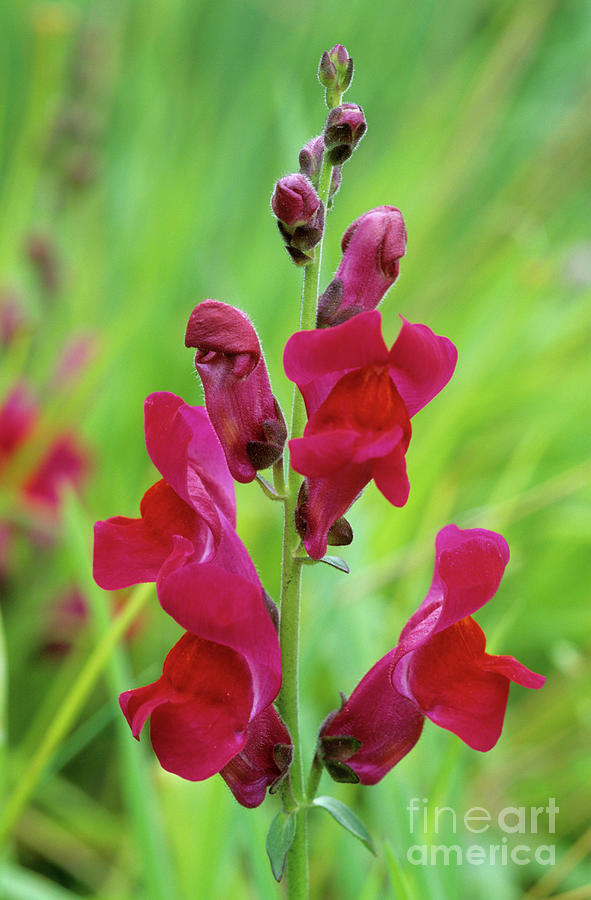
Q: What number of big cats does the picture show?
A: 0